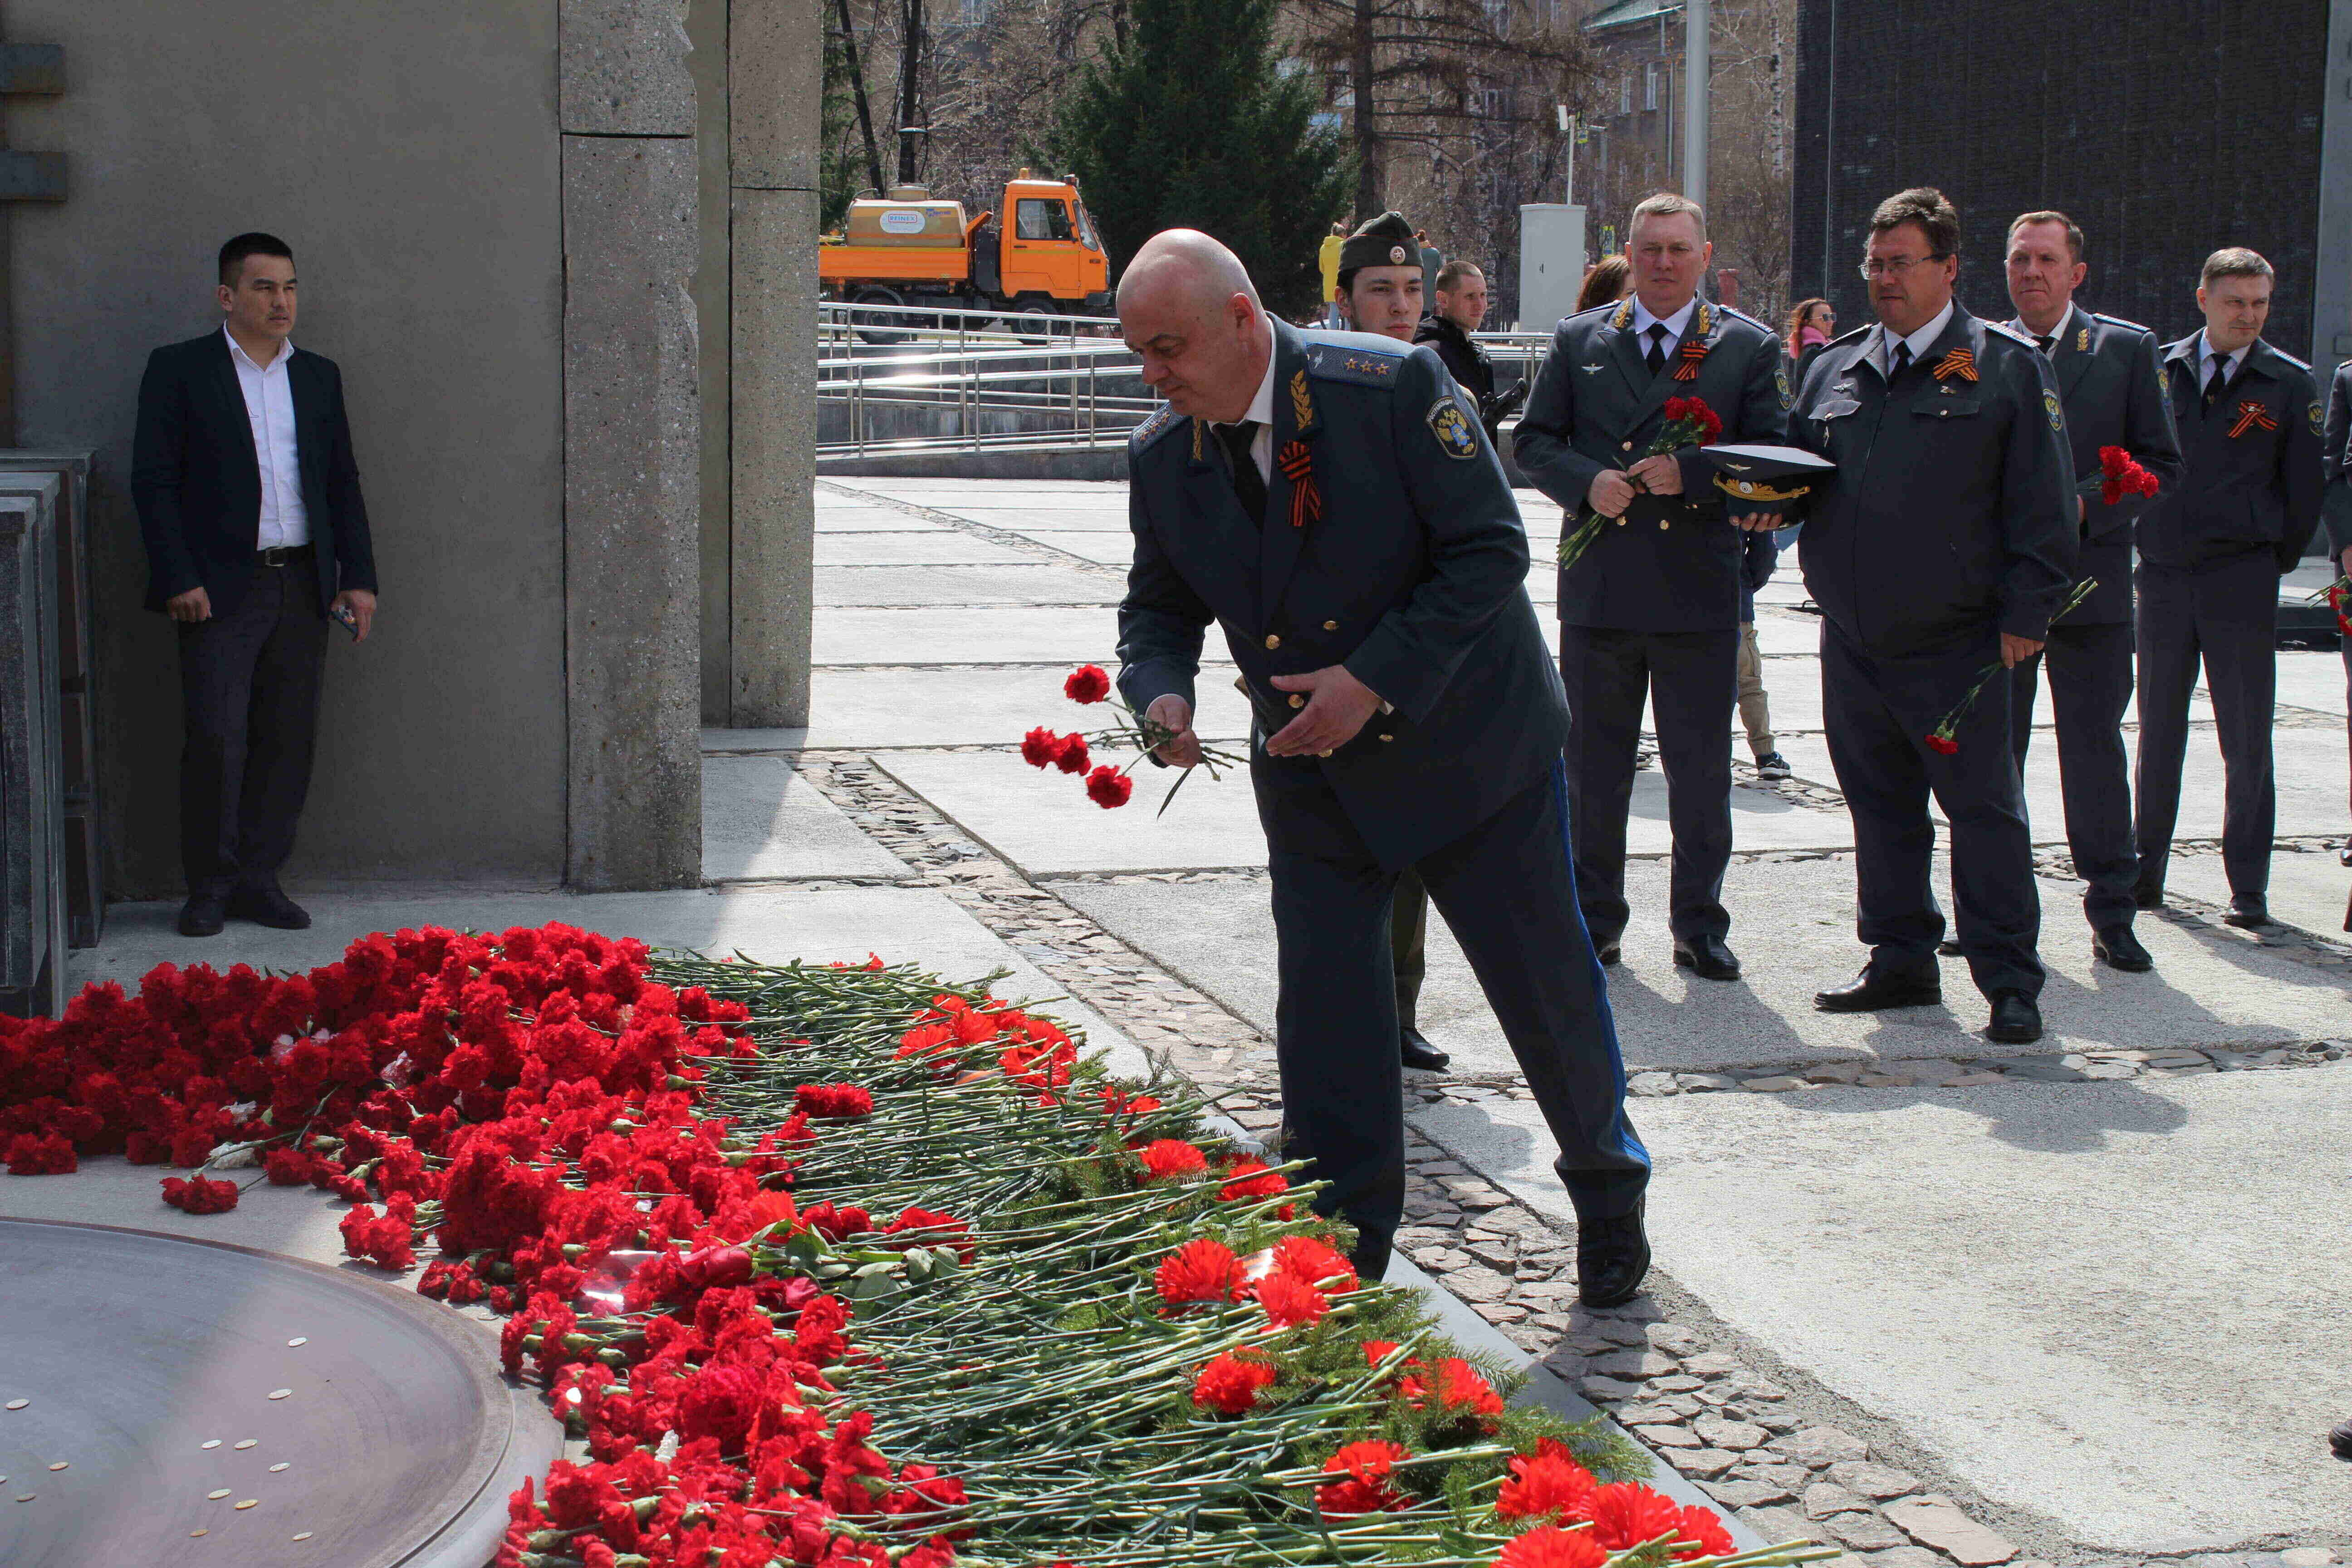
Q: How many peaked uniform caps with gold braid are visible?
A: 1